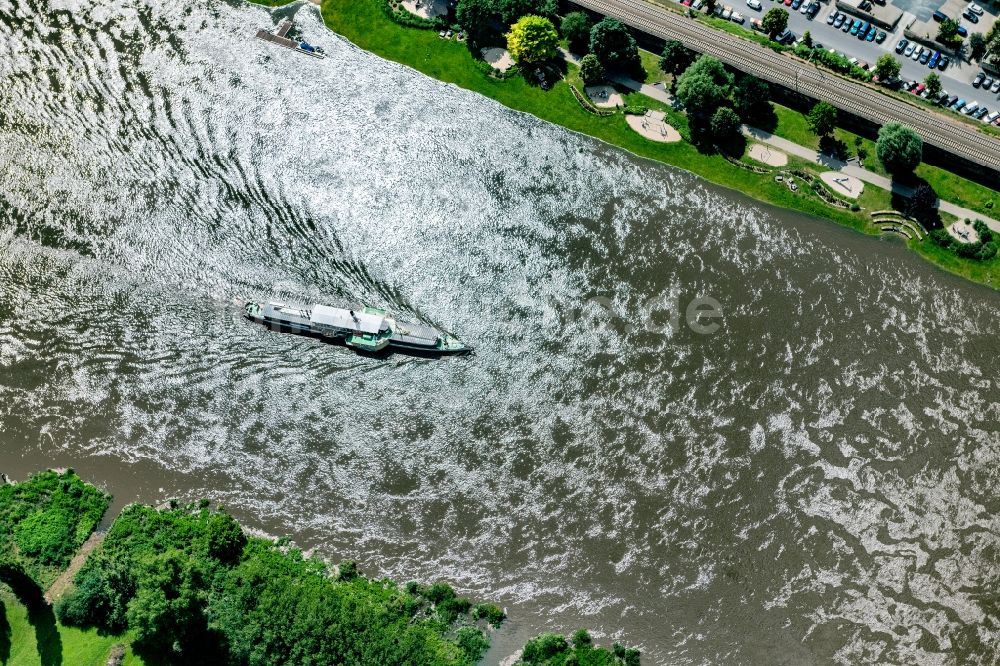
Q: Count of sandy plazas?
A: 7